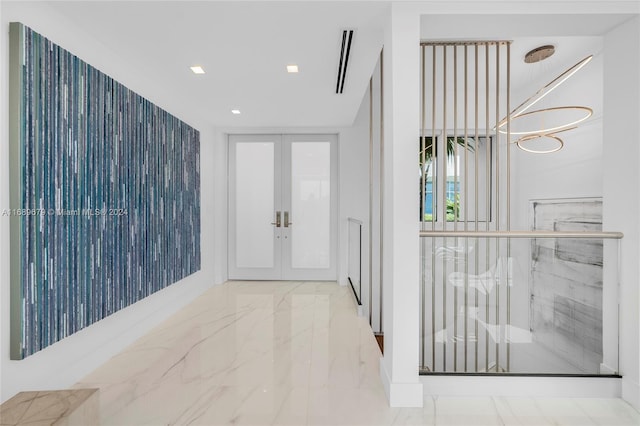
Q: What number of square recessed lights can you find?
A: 3